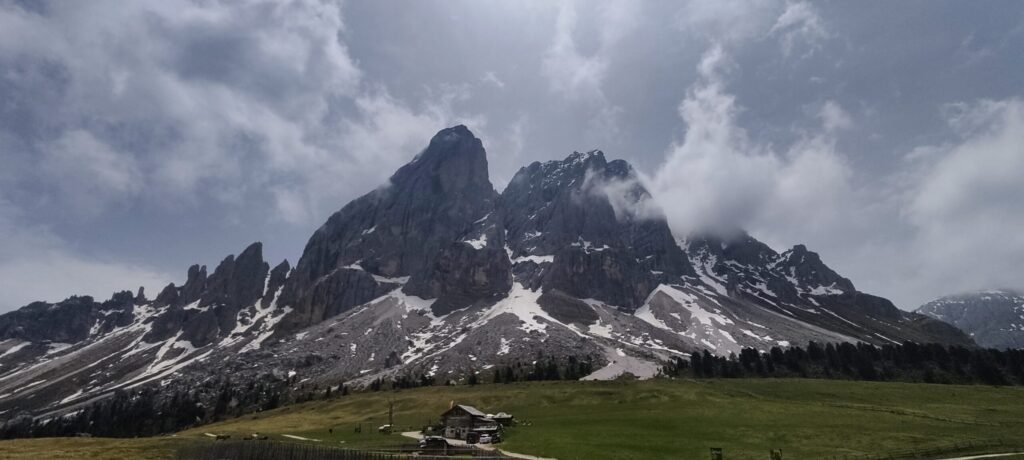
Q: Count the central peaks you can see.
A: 2